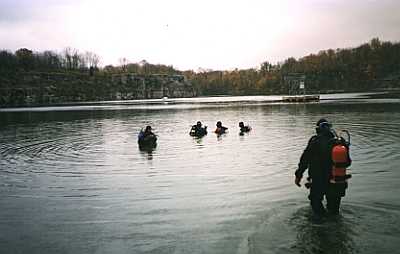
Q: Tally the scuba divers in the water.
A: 5